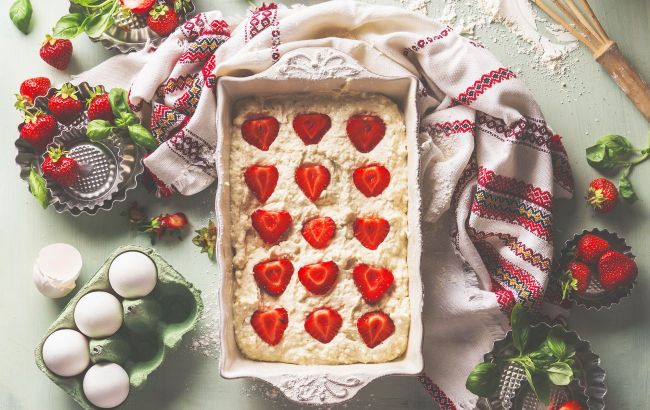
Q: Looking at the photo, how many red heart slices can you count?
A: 15